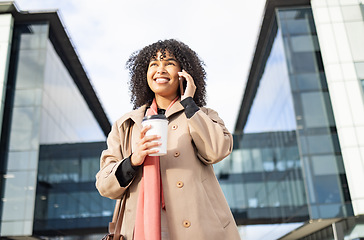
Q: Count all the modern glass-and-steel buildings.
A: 2